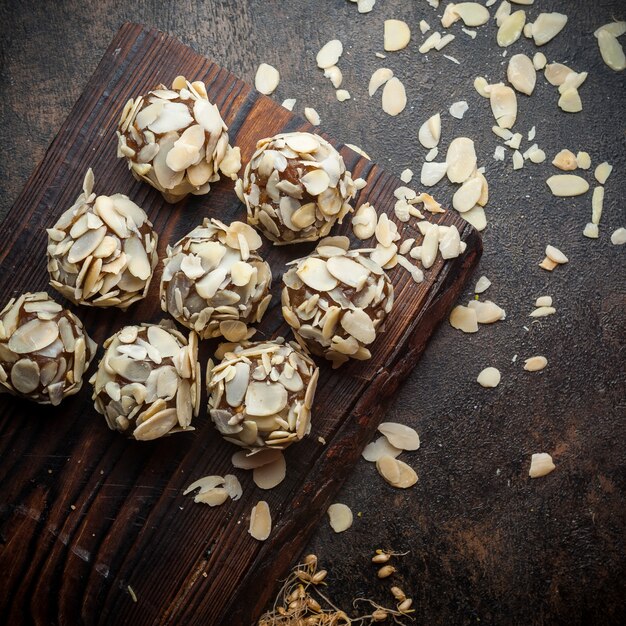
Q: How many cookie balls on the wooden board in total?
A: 8